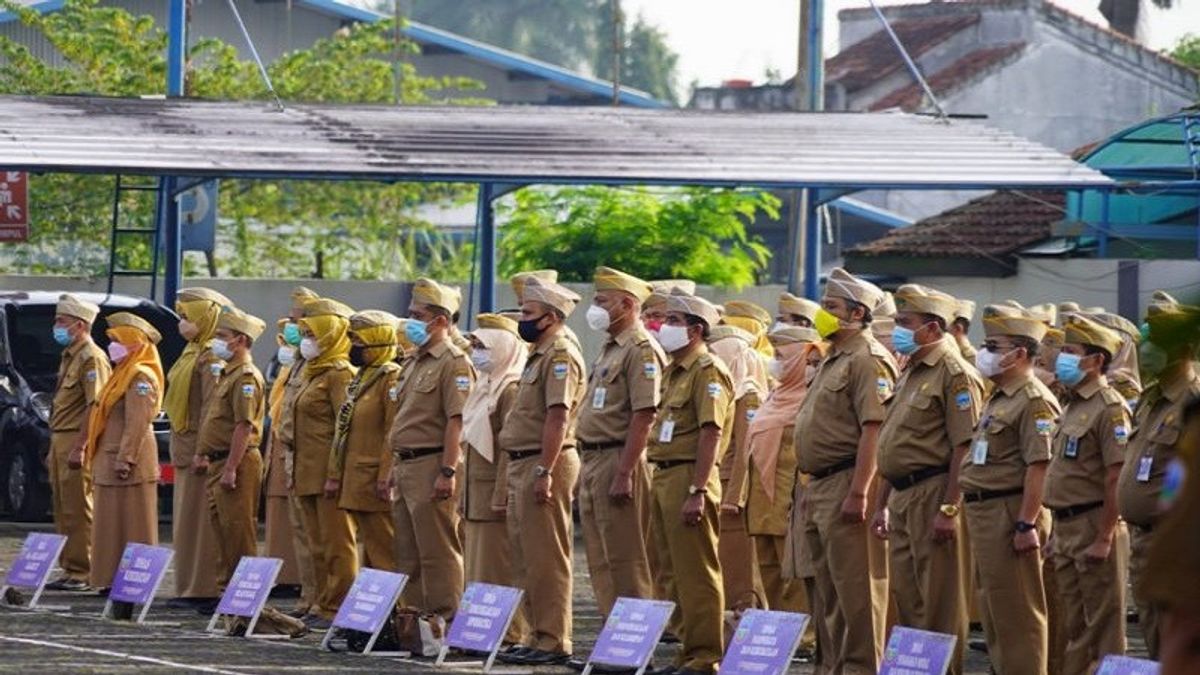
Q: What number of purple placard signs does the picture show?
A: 9